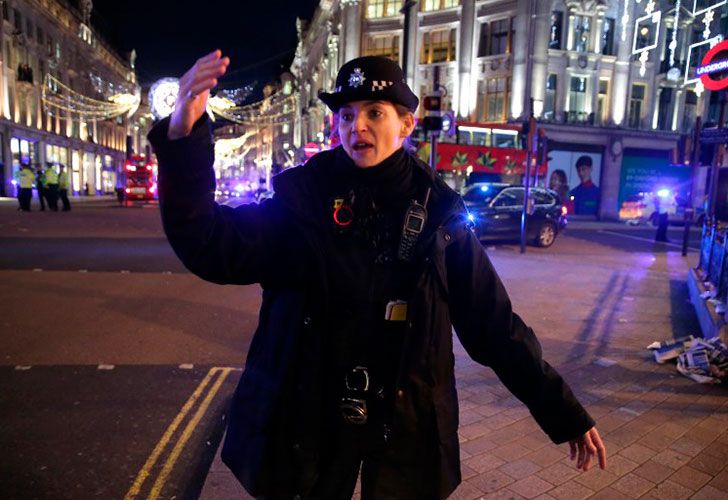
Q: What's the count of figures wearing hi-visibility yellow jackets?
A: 3